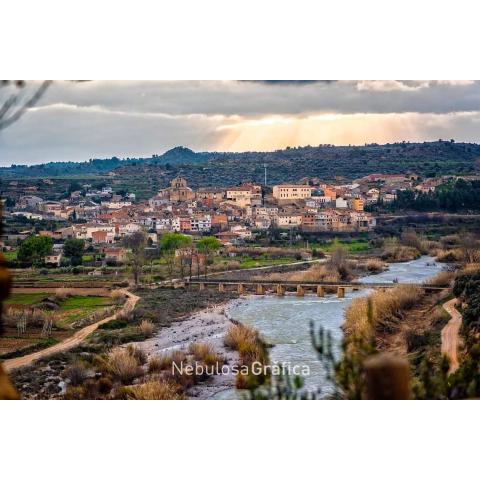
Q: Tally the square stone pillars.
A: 8